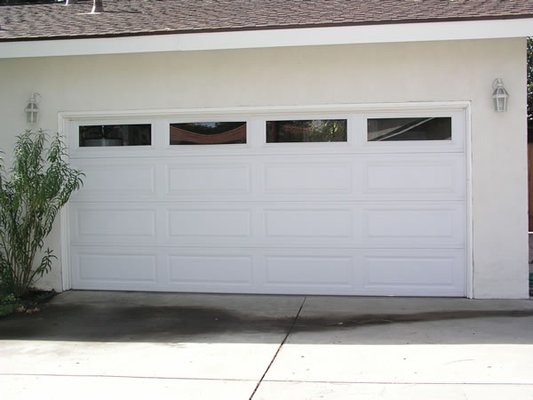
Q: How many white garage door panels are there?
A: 12